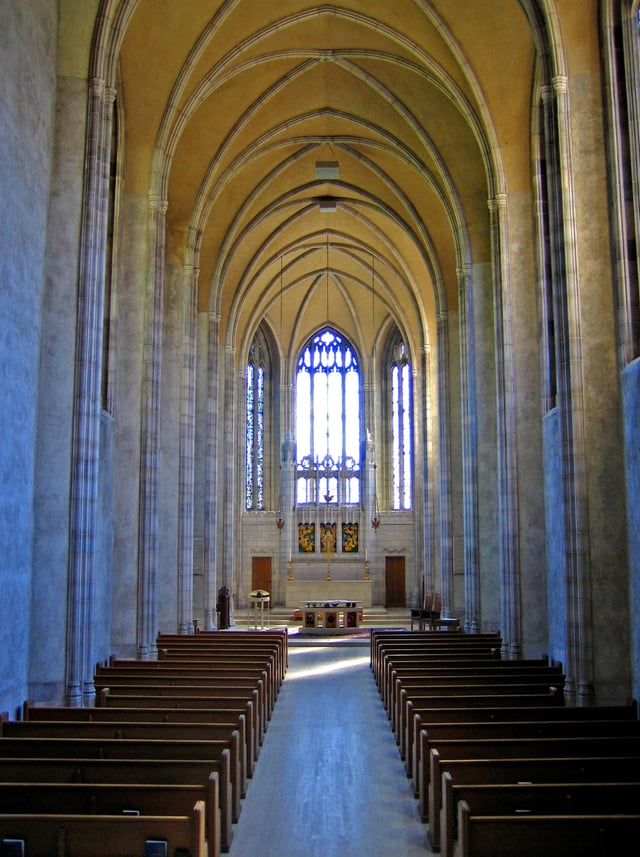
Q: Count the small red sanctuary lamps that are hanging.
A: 3